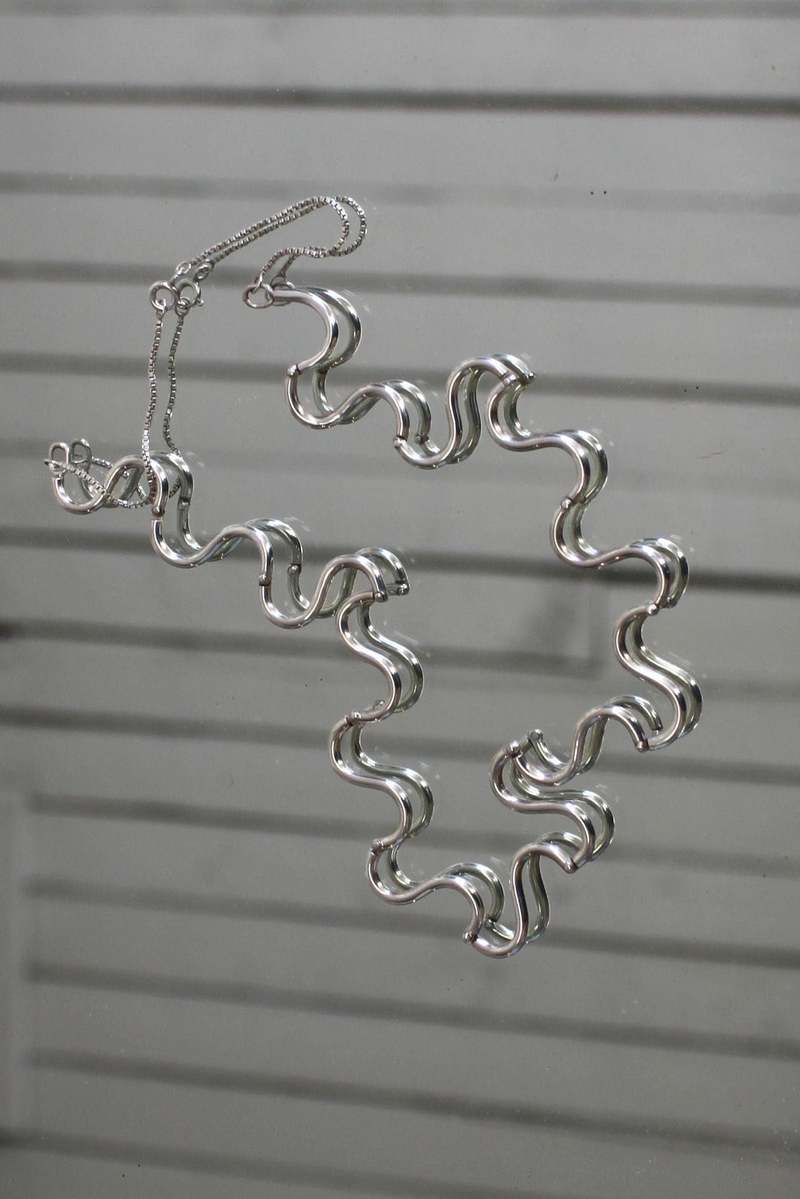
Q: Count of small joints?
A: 14